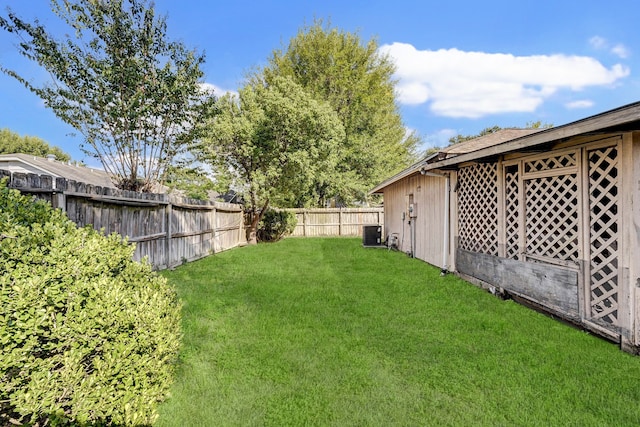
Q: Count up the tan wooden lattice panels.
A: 5